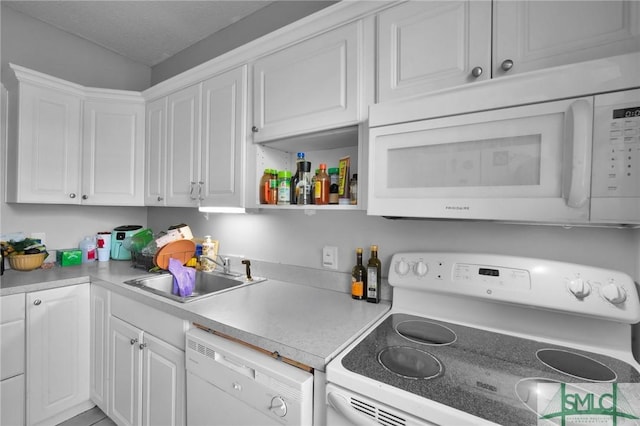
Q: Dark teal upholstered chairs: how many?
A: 0